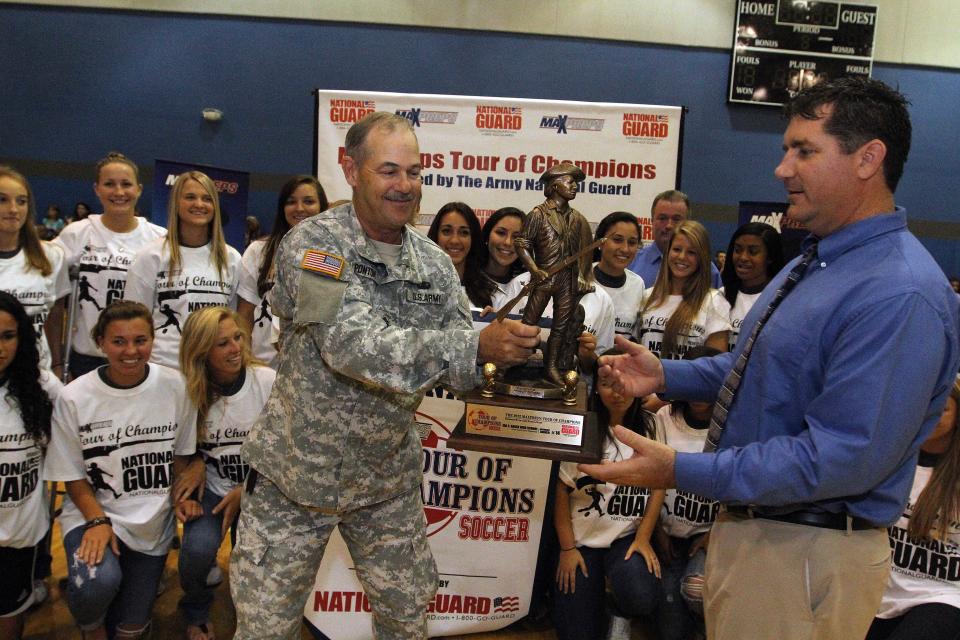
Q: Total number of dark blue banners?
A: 2